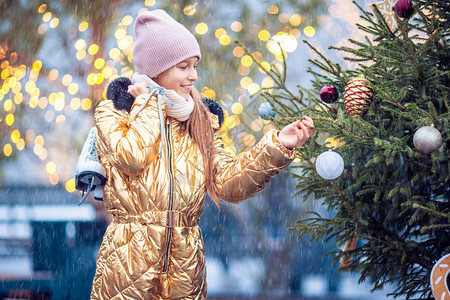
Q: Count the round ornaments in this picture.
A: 5